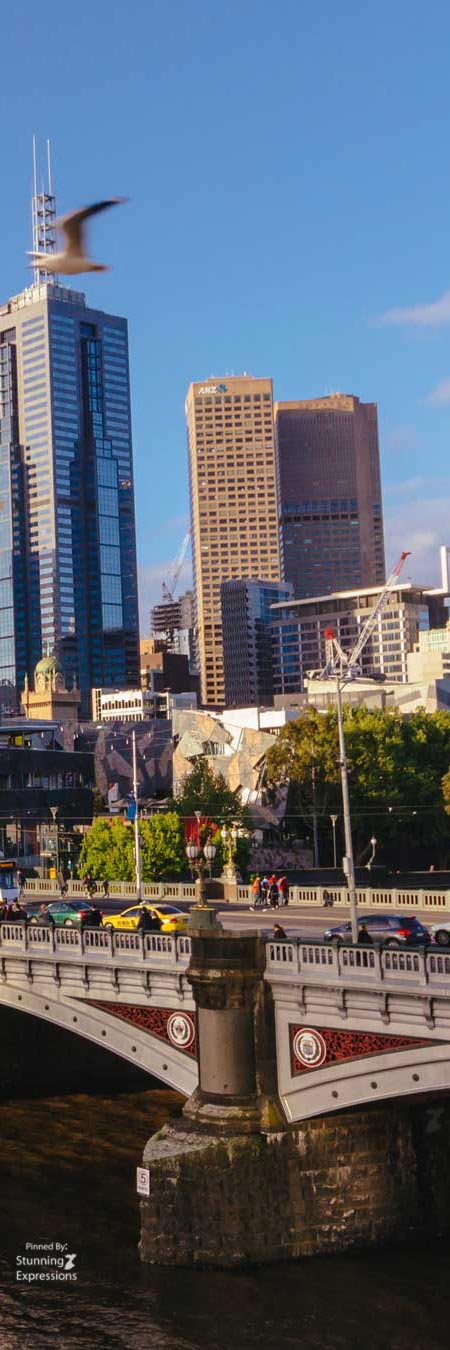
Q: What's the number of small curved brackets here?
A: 11